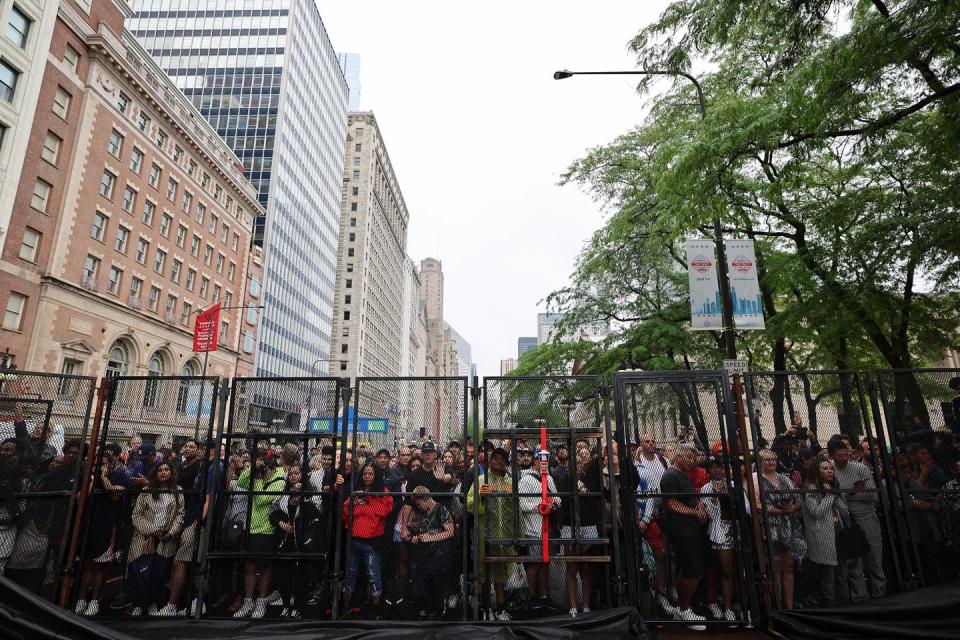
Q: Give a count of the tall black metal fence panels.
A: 8